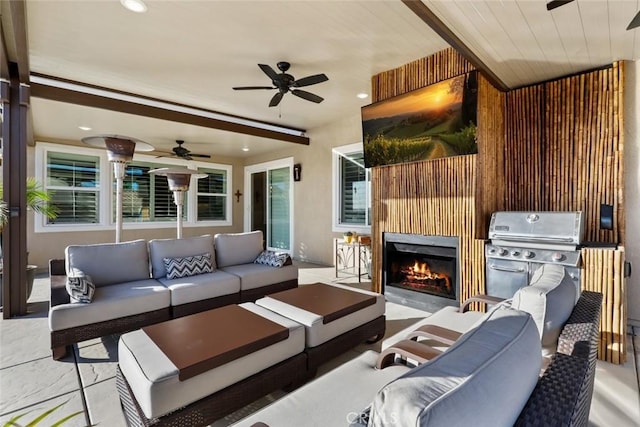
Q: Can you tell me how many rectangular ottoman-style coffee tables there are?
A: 2